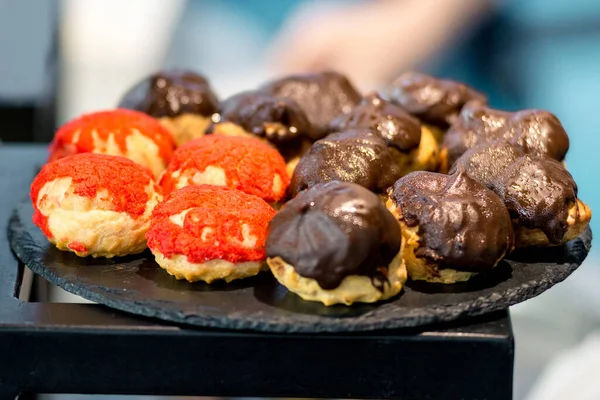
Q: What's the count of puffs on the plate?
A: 14